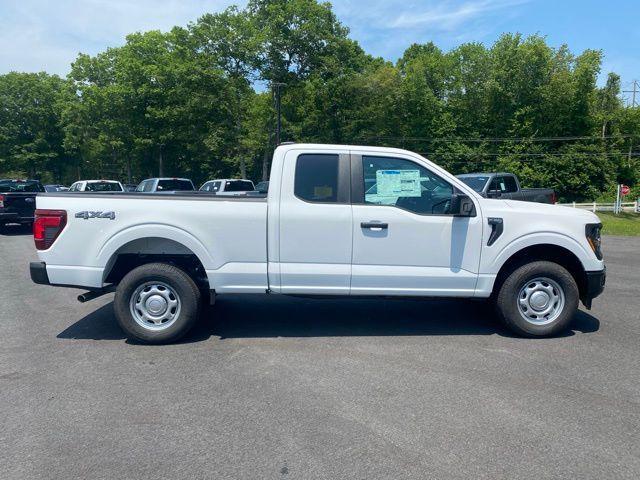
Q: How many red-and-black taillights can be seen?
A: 1